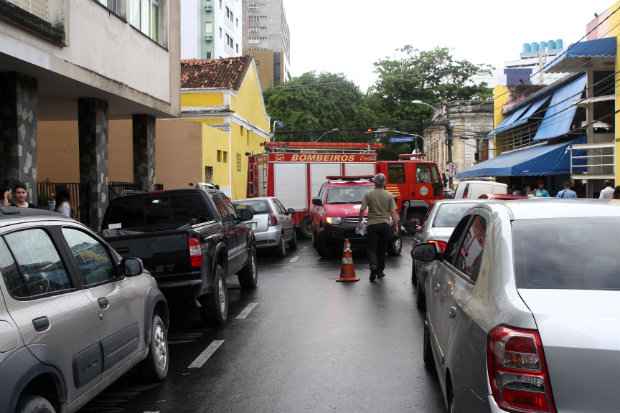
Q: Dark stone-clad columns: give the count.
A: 3